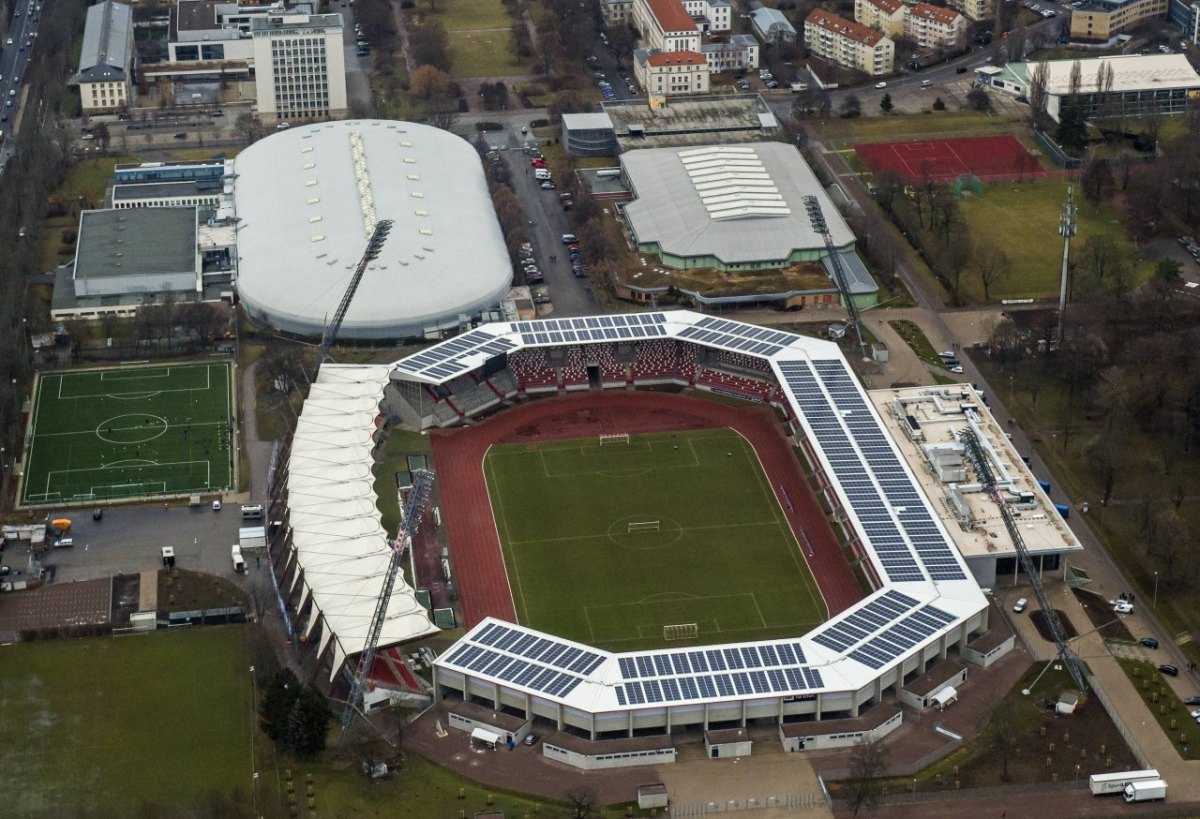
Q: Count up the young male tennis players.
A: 0